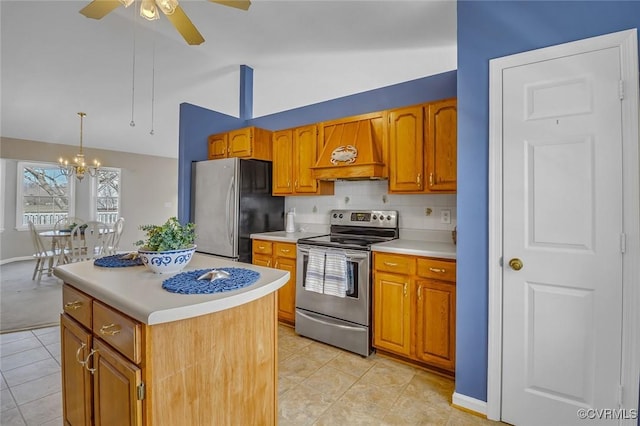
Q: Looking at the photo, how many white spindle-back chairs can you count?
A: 4